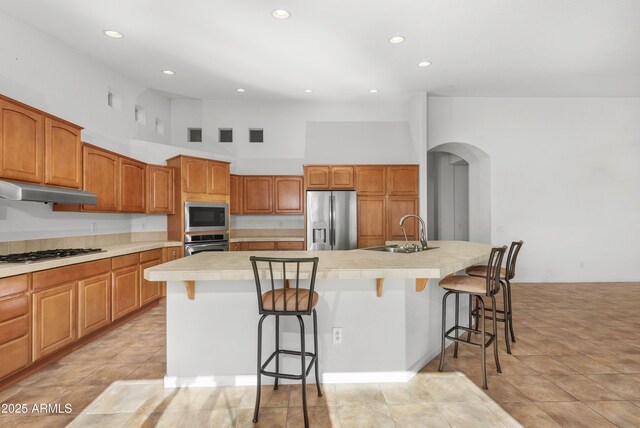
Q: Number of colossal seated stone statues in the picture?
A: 0